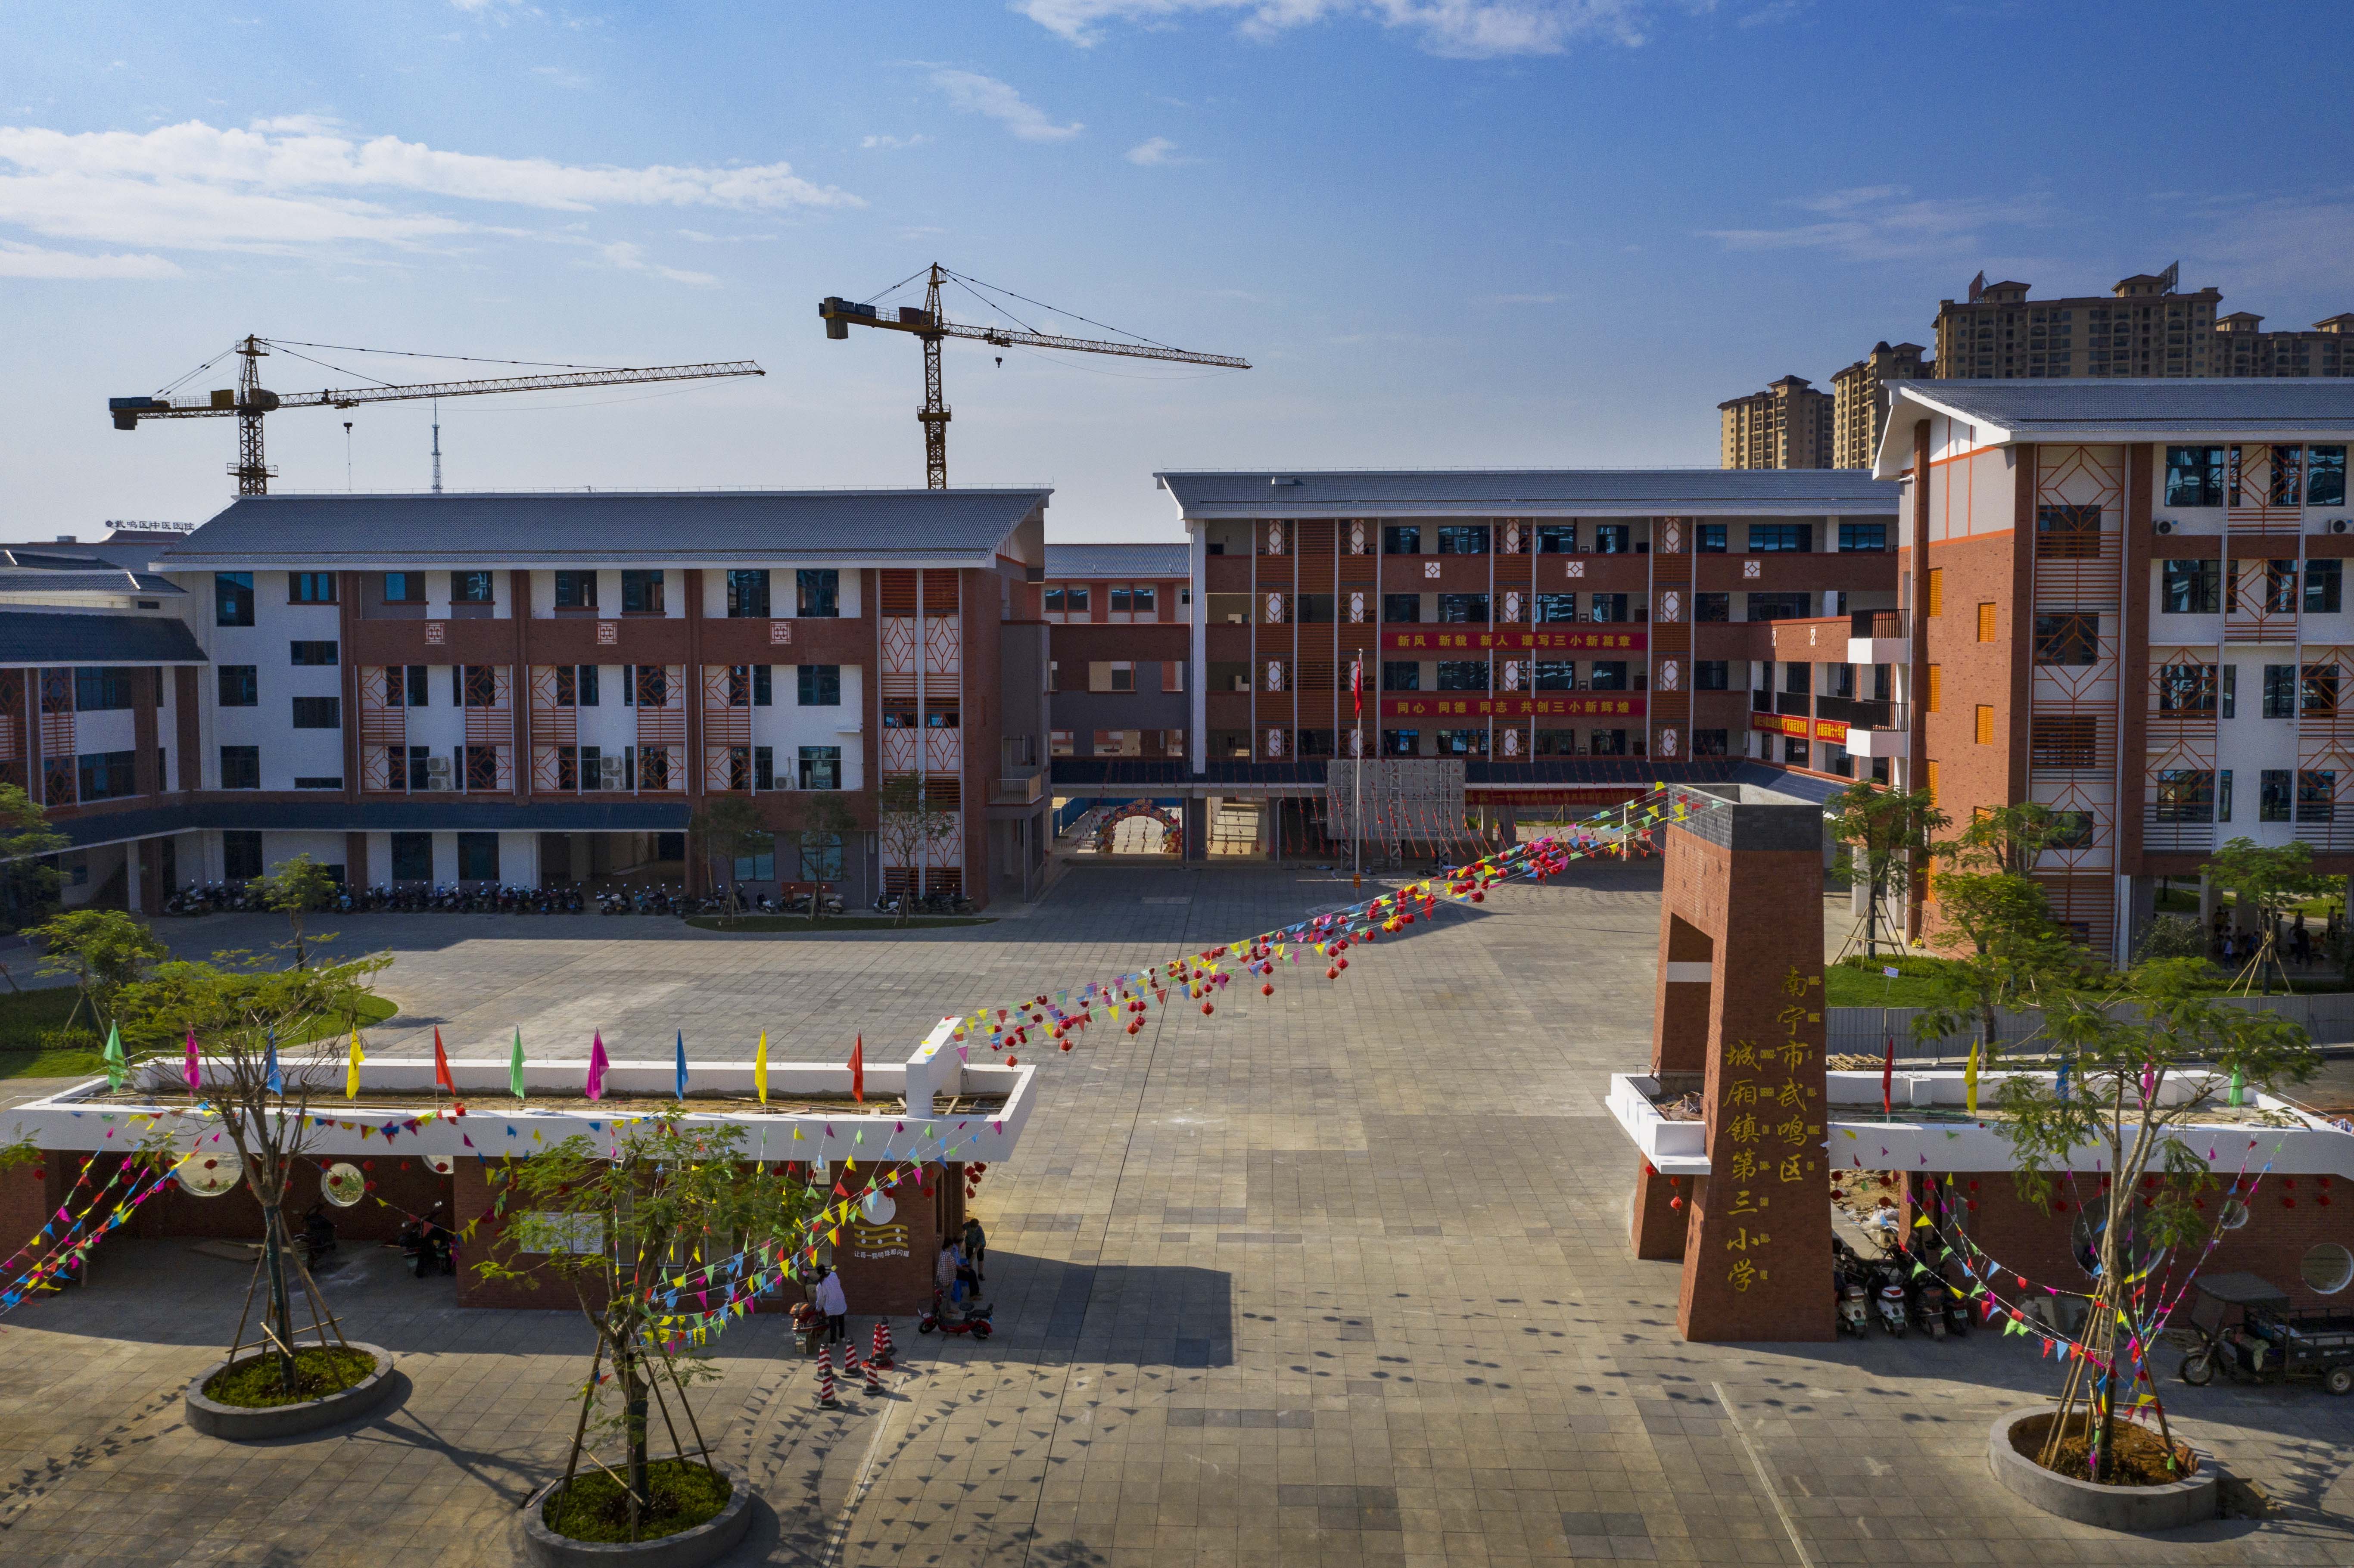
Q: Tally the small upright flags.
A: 15